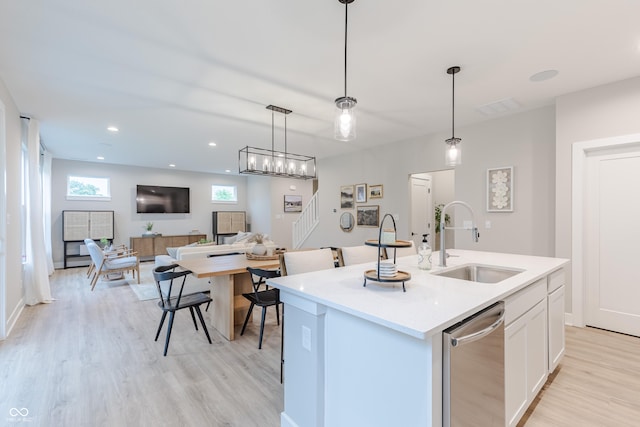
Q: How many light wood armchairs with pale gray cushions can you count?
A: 2